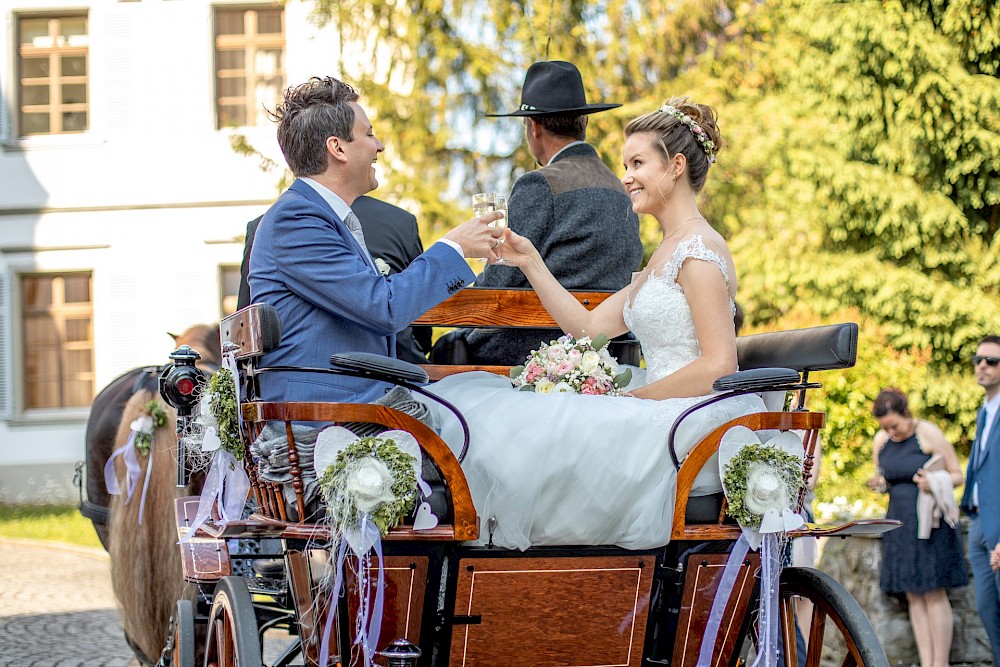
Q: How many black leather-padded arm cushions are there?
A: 2